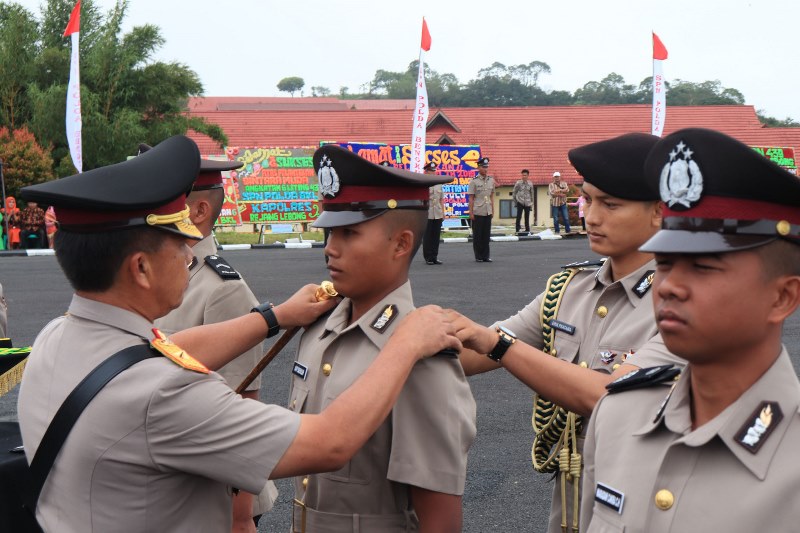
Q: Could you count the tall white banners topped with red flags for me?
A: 3